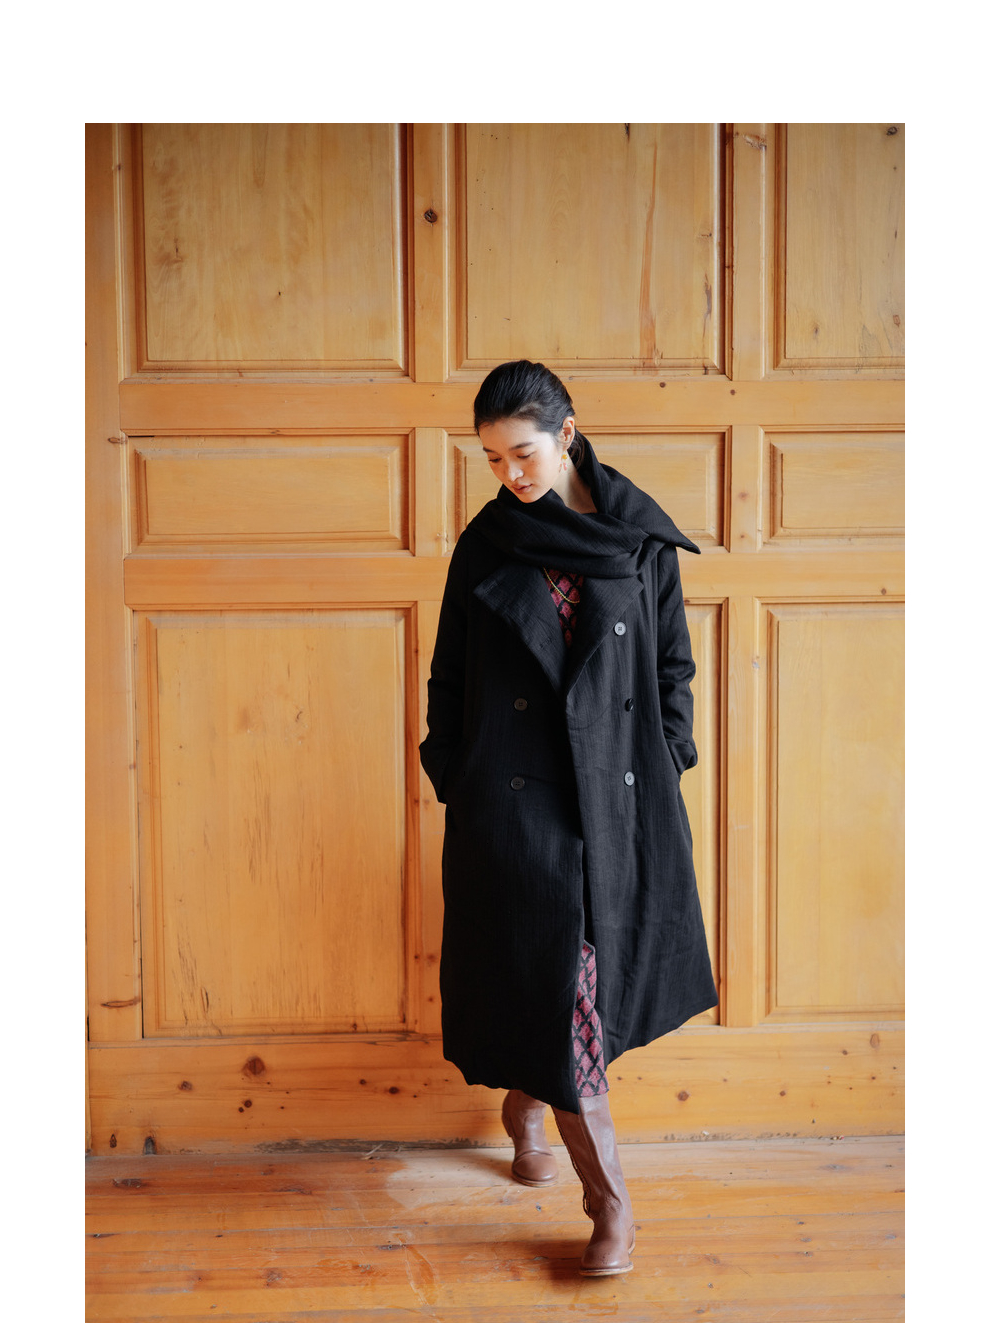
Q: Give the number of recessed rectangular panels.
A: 9